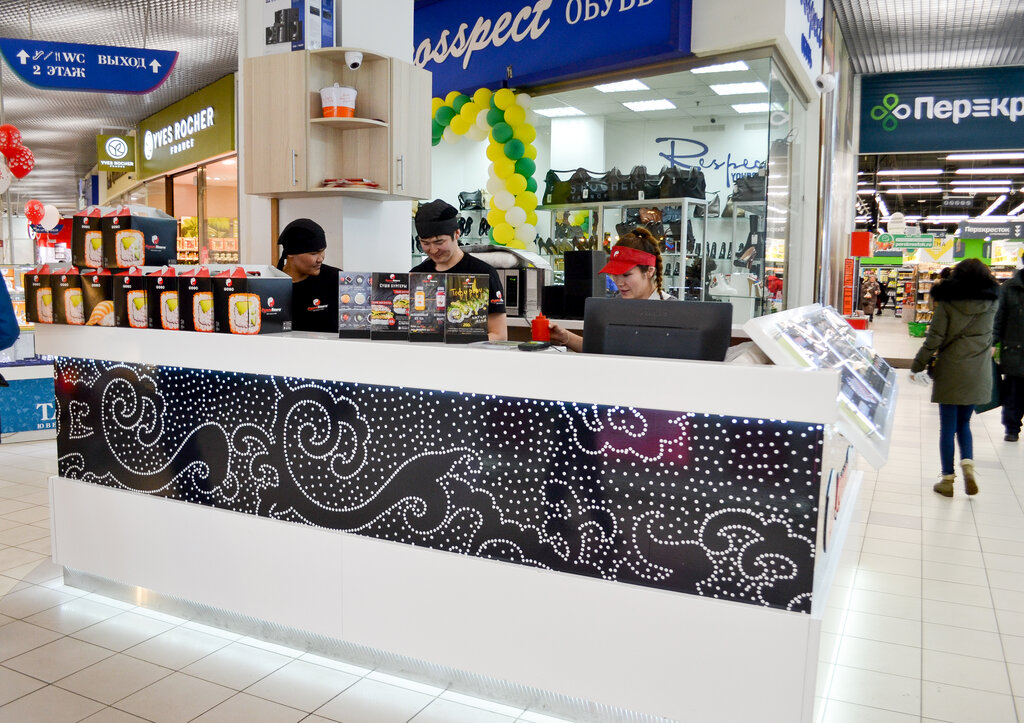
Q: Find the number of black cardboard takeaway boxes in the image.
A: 9